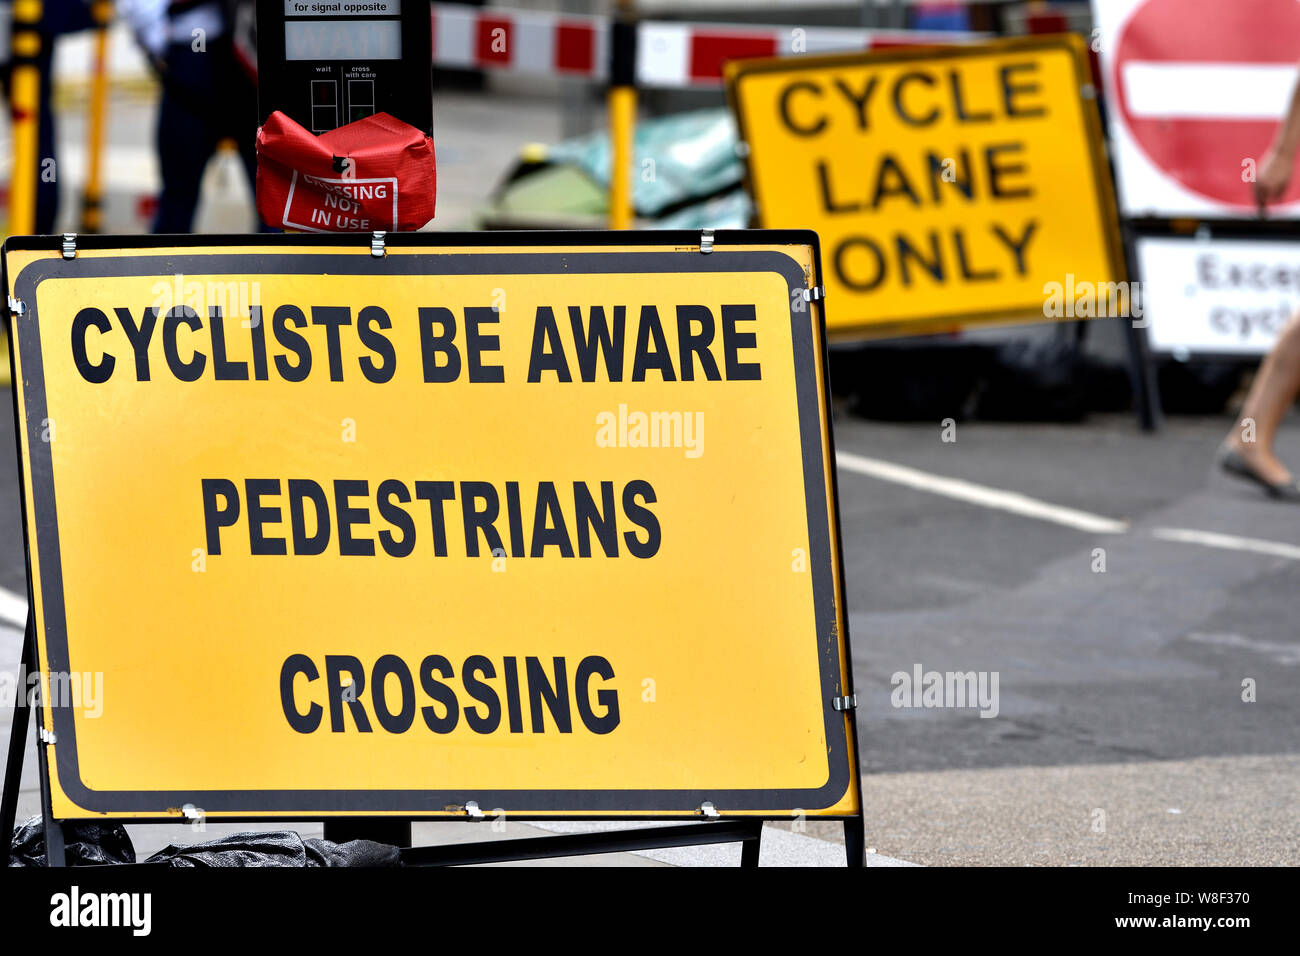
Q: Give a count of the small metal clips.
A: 10